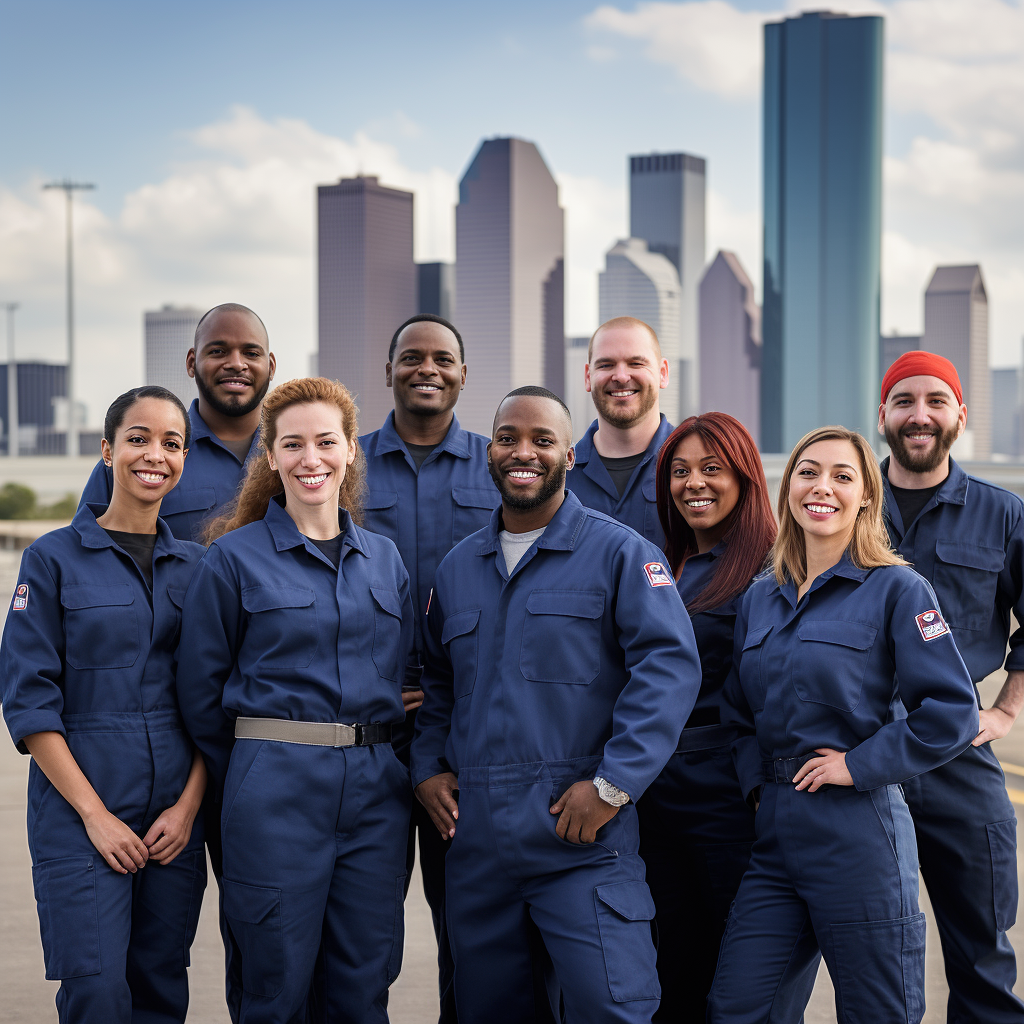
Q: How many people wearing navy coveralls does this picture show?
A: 9